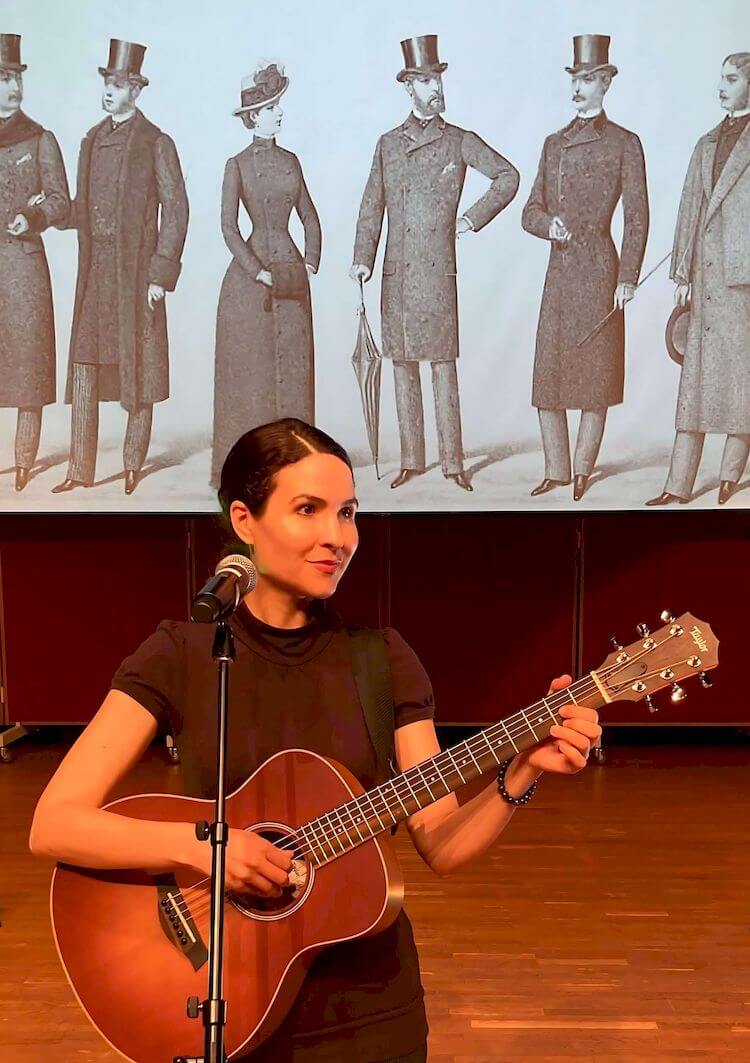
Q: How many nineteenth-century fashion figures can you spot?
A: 6